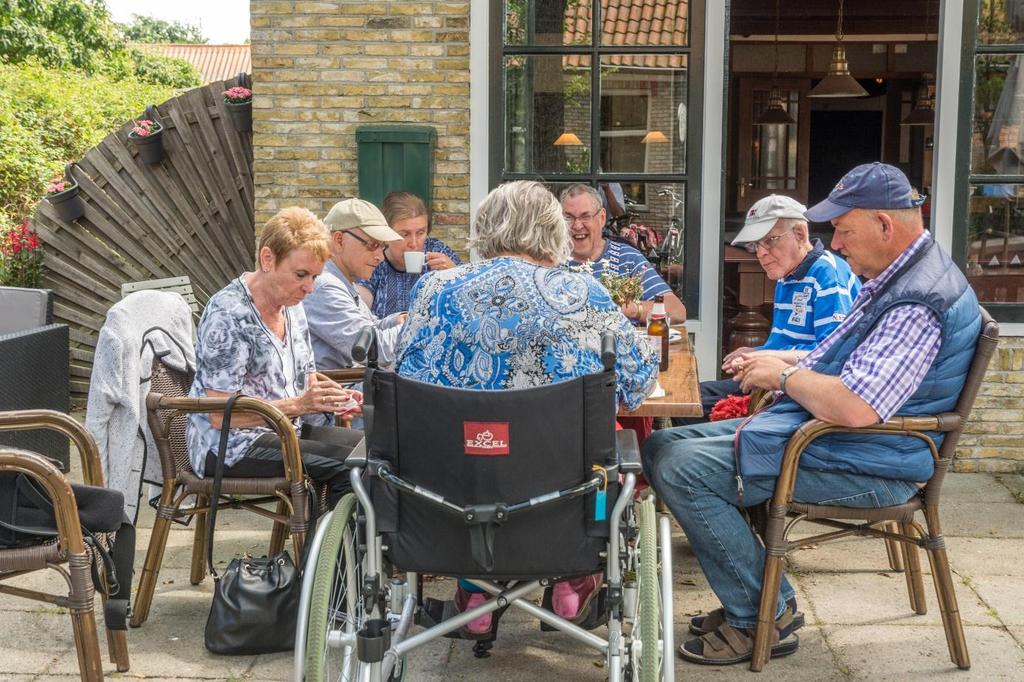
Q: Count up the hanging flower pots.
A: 3